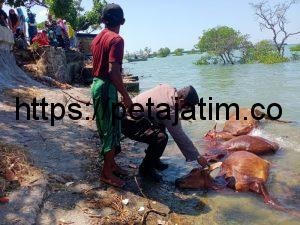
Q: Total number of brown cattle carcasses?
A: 3